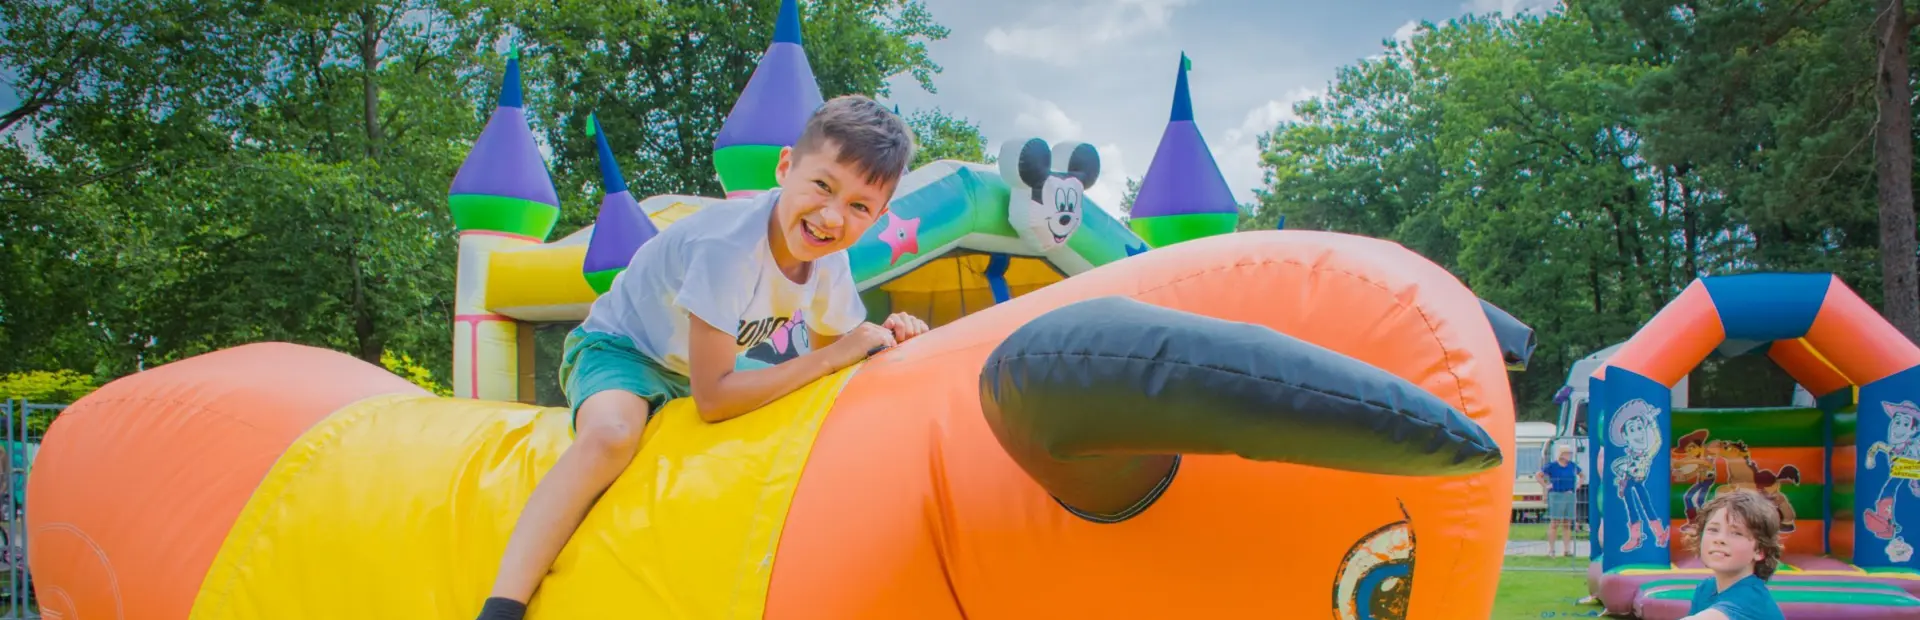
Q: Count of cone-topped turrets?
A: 4